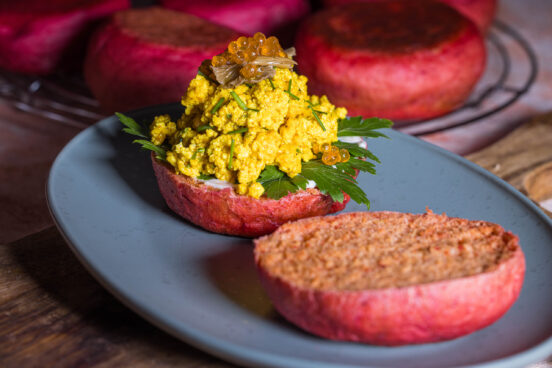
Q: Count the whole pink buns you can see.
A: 5